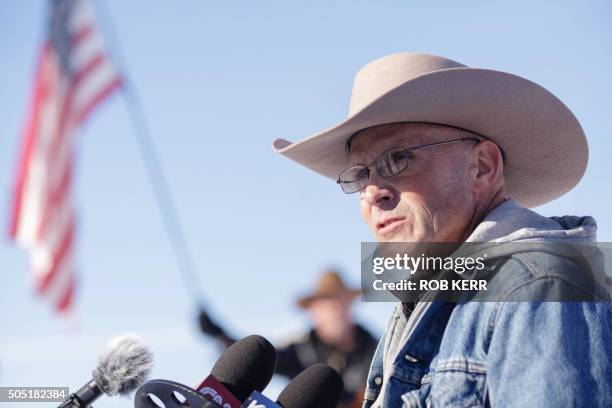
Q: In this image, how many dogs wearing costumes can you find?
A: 0